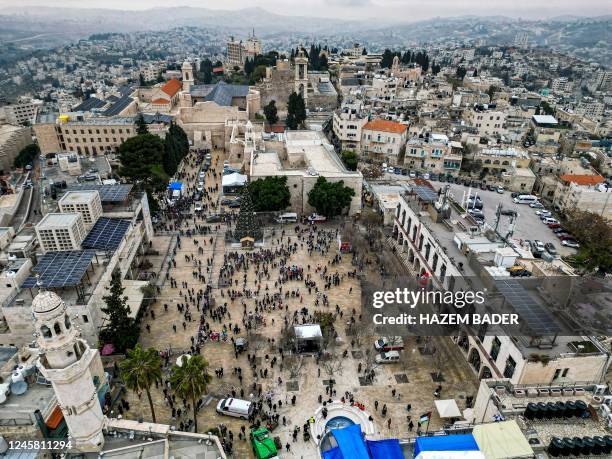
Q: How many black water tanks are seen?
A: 12